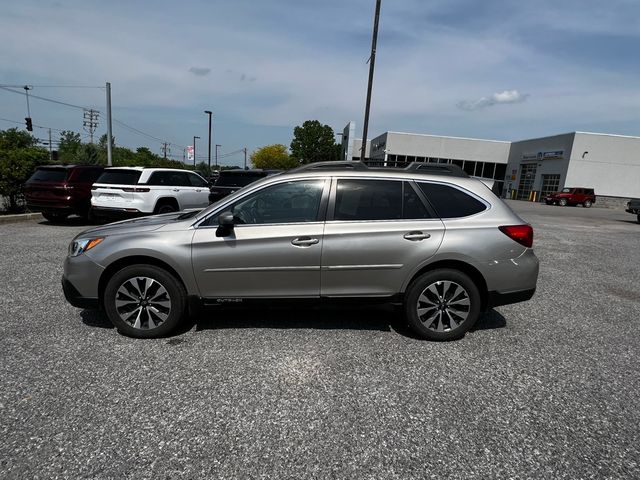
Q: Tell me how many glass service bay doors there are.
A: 2